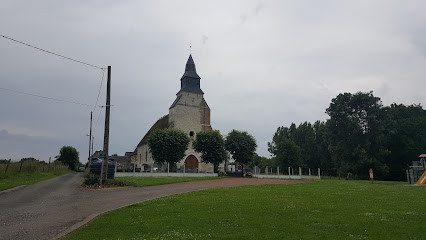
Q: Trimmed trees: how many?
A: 3